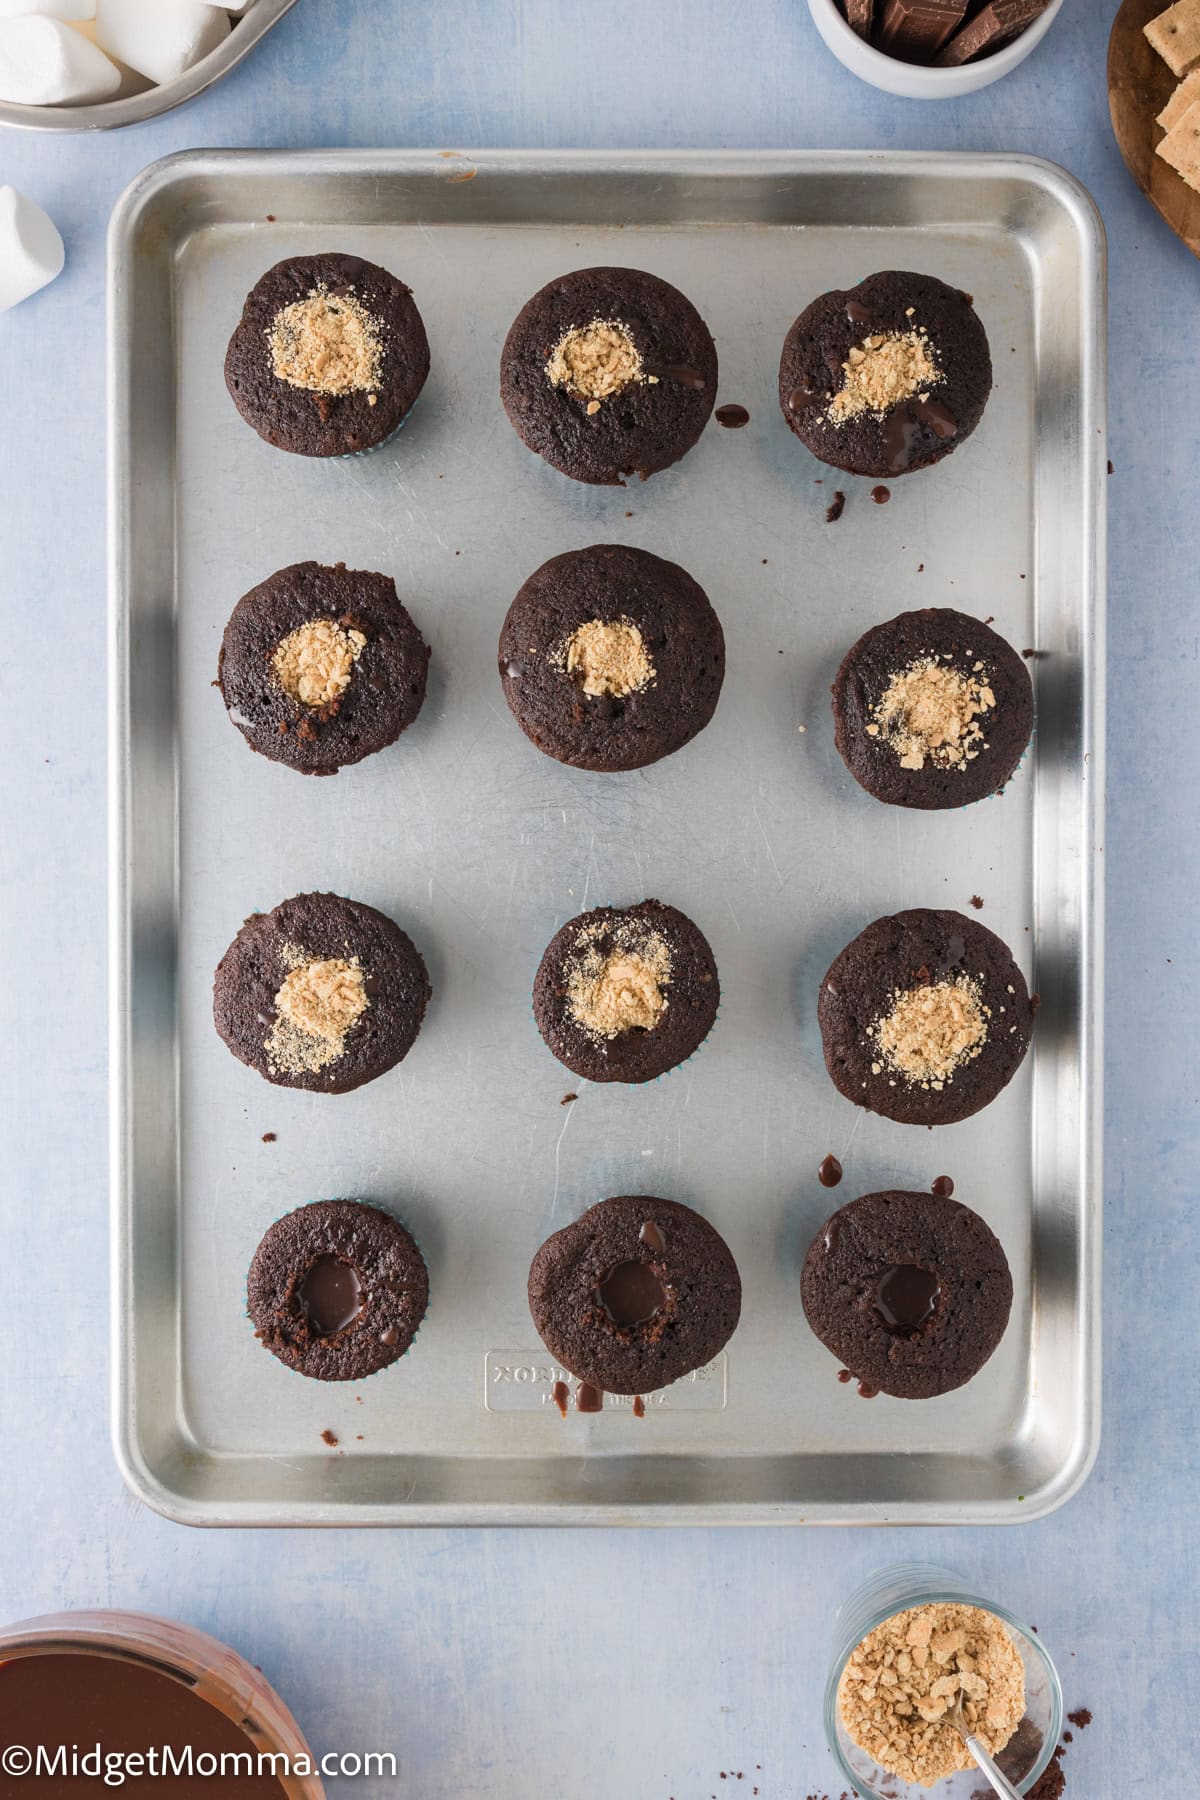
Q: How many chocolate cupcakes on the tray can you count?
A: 12